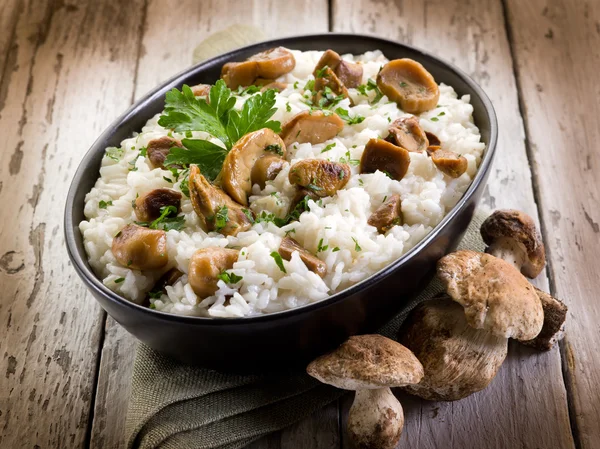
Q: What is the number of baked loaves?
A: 0